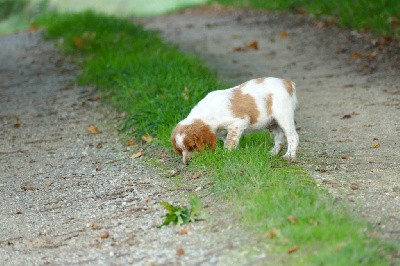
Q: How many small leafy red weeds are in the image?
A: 0